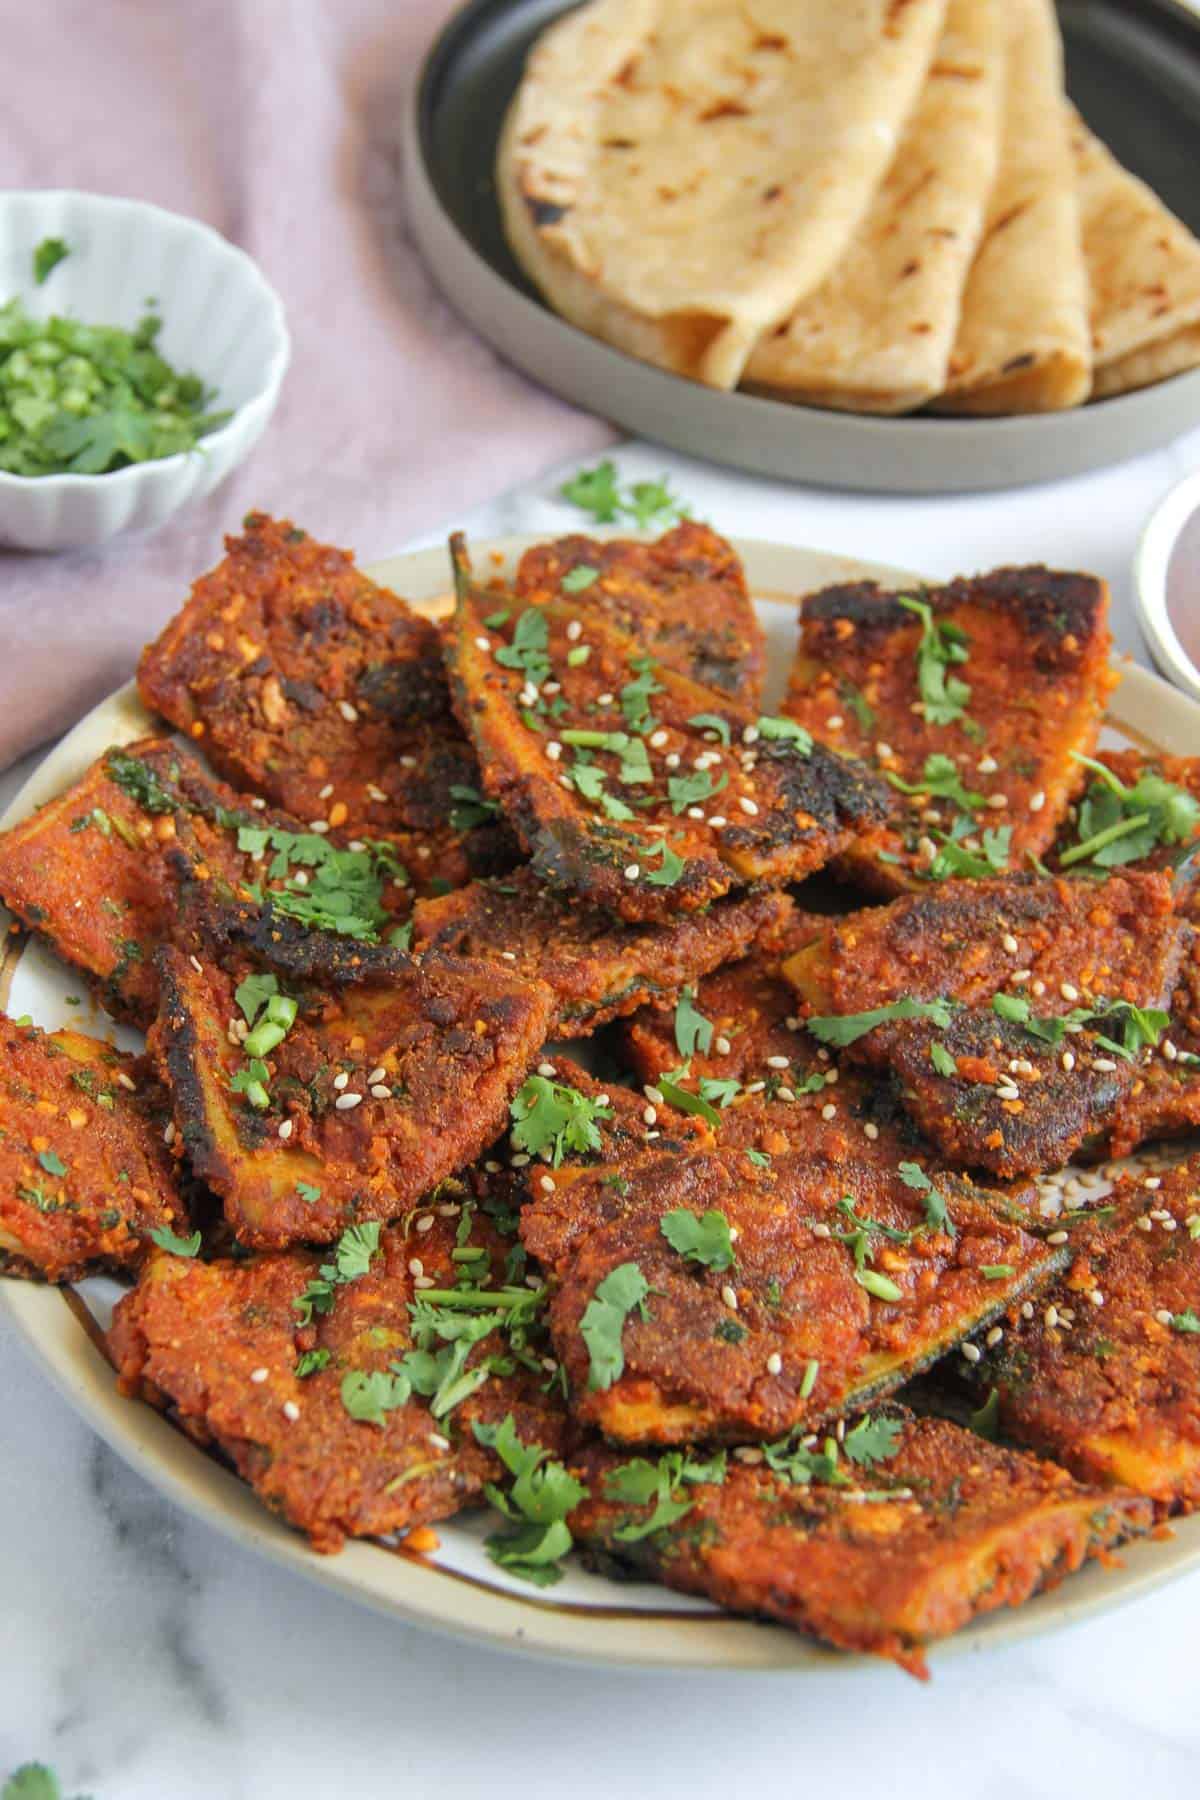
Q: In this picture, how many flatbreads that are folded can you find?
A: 4